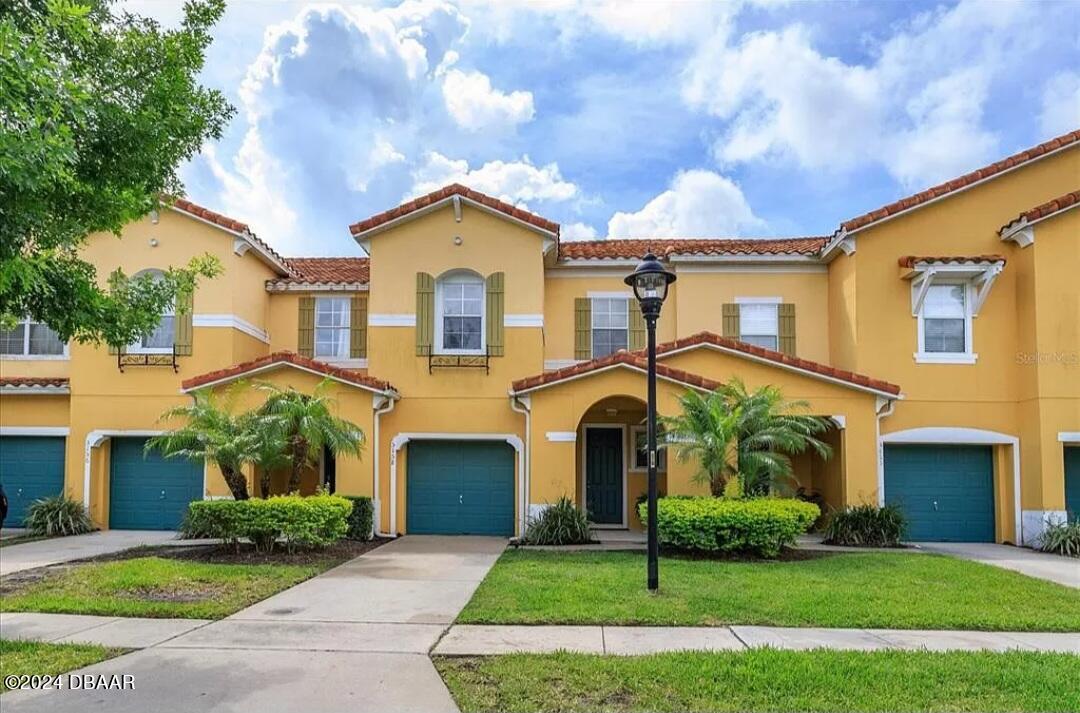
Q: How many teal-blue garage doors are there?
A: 5